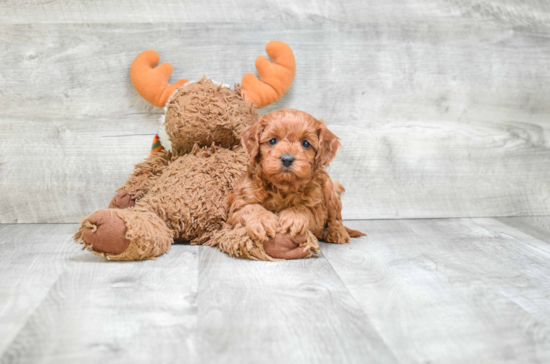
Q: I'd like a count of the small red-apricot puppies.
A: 1